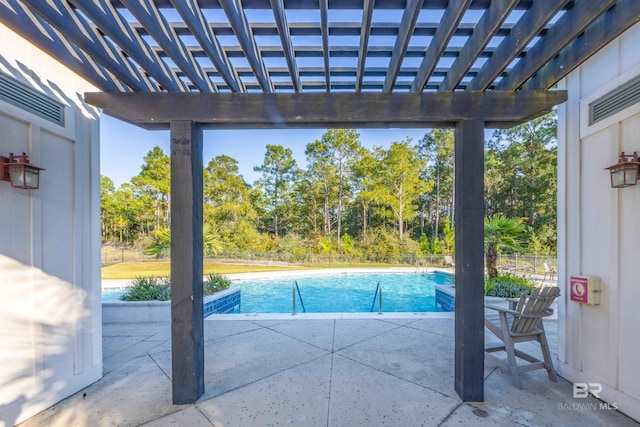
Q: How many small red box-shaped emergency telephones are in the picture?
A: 1